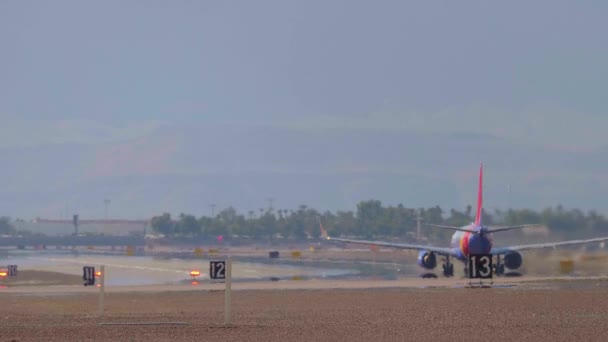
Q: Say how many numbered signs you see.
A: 4